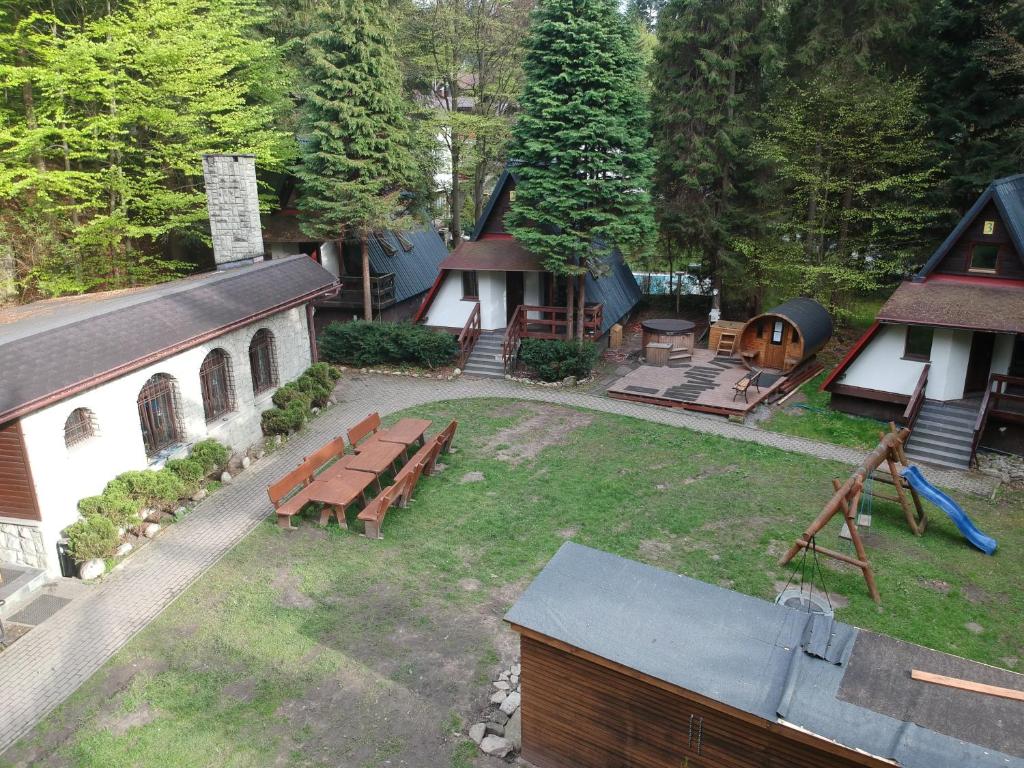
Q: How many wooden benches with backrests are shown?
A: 7